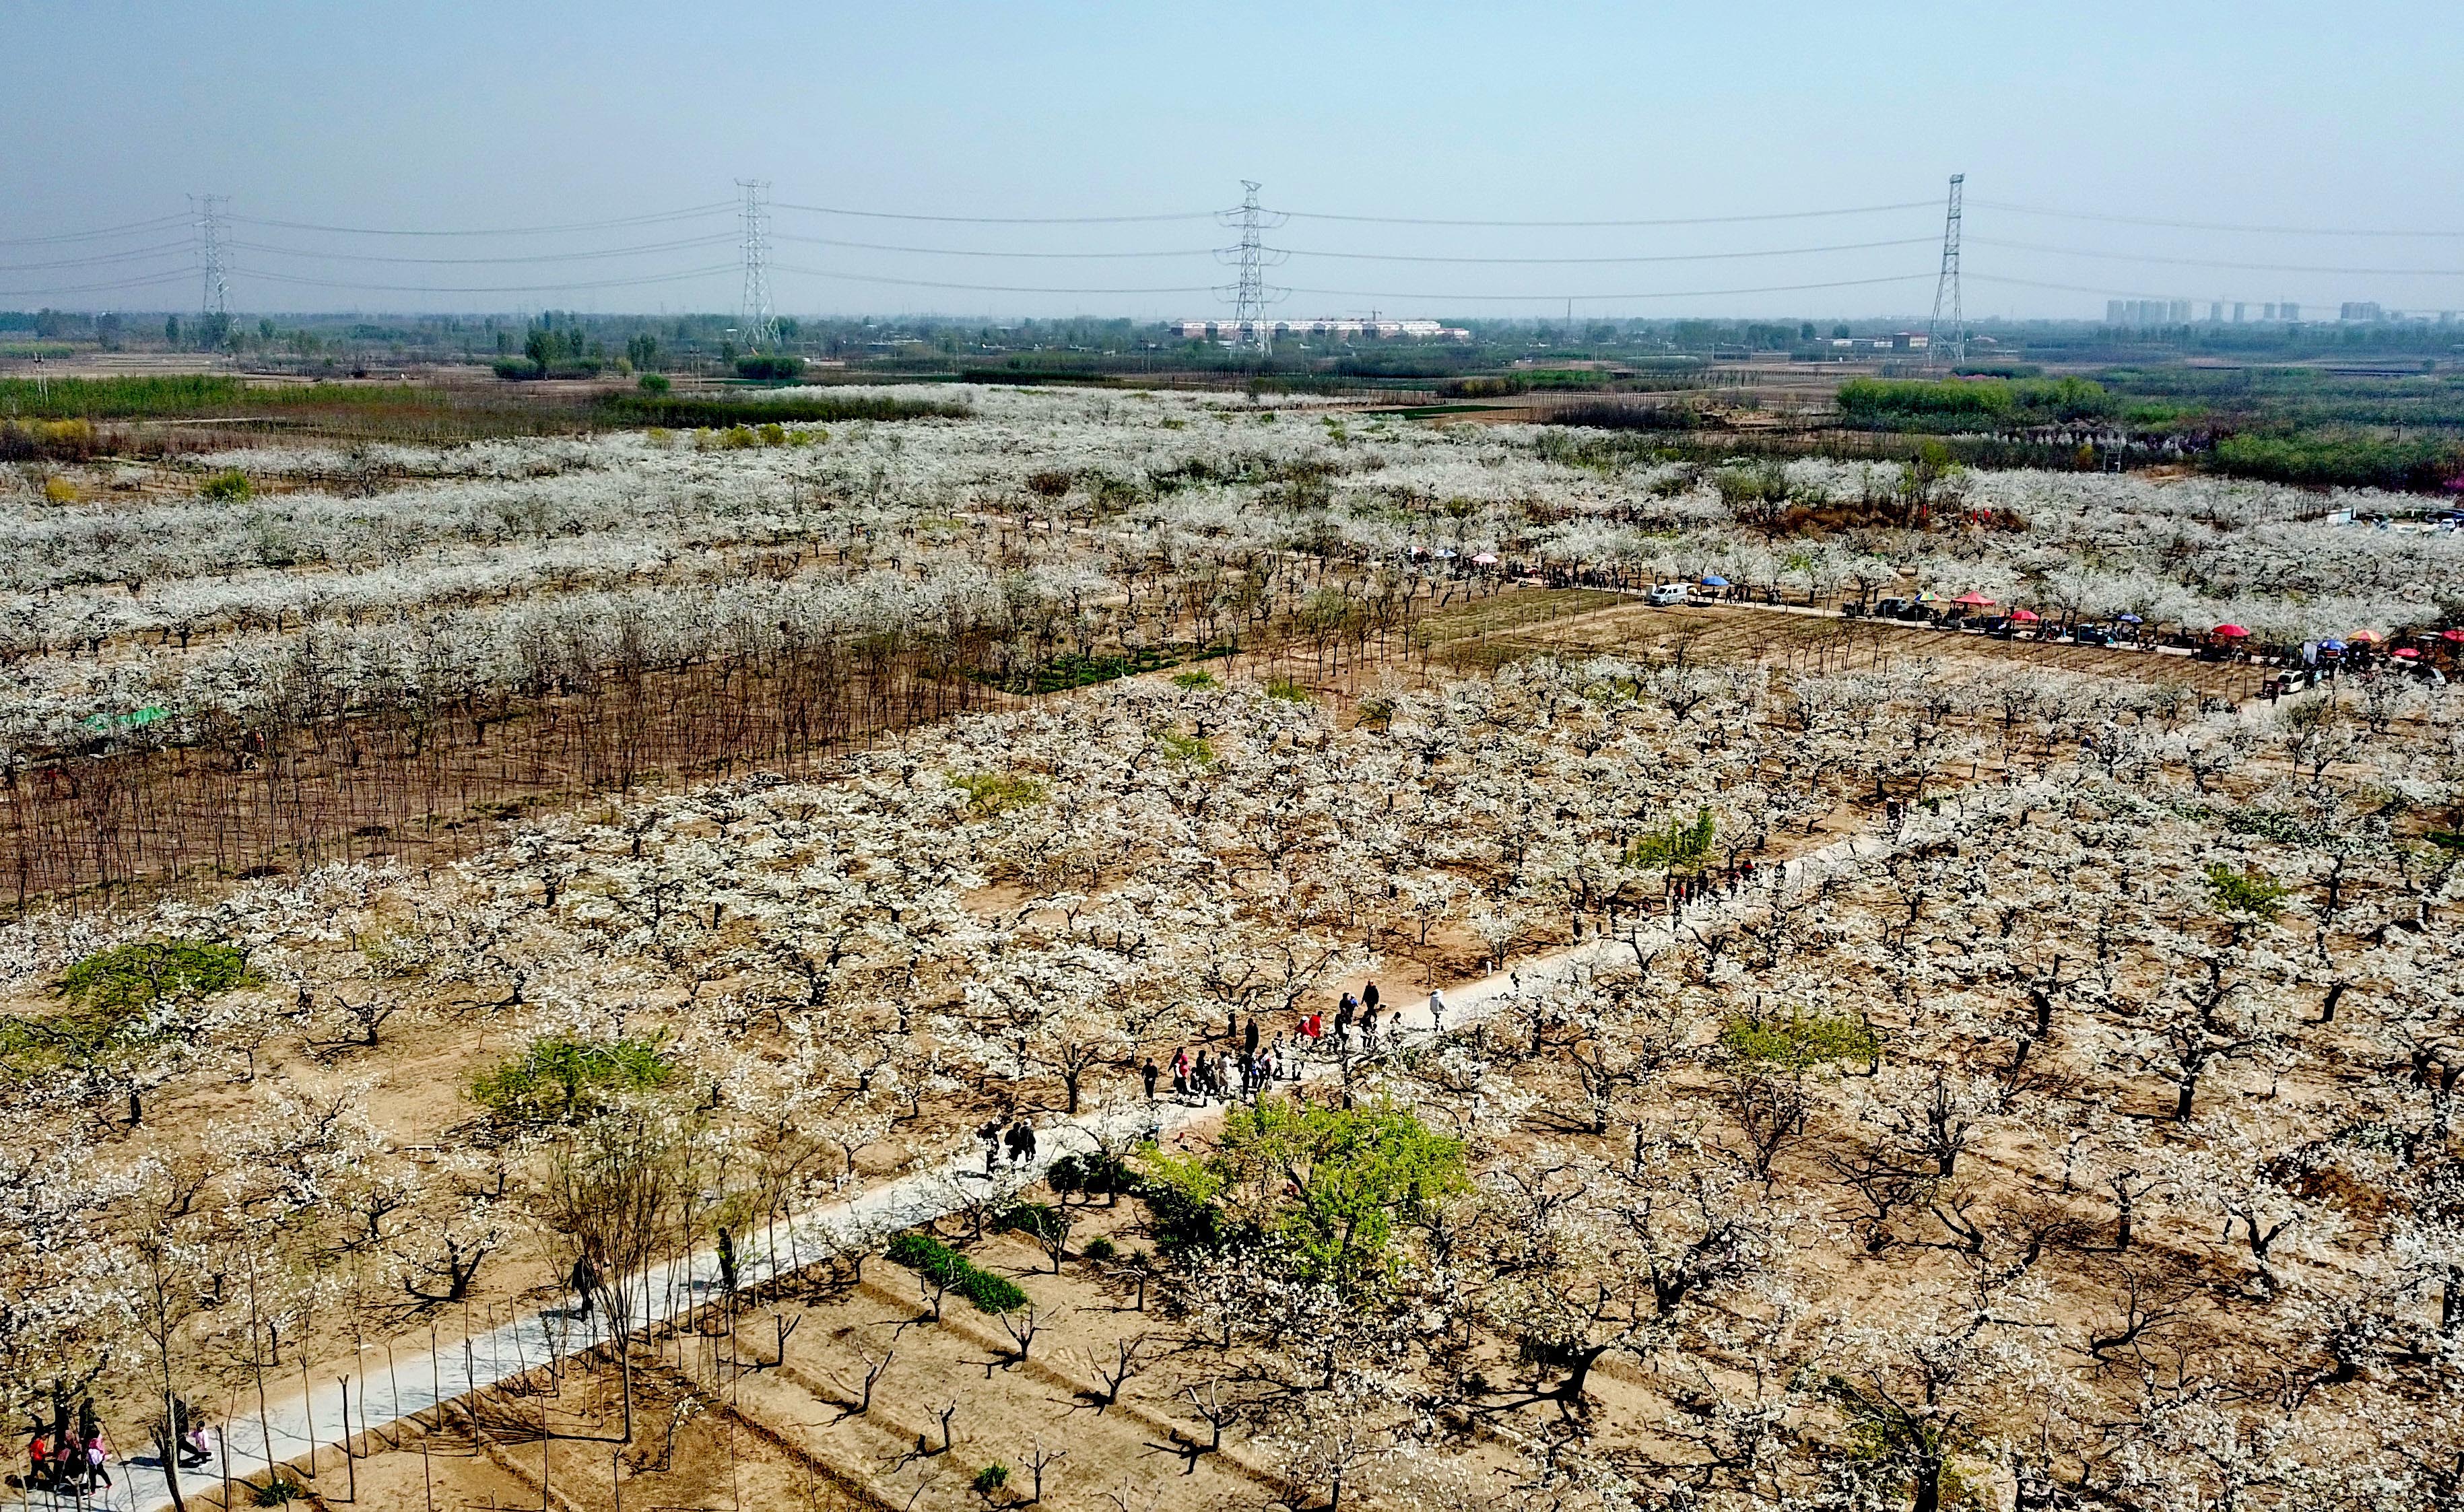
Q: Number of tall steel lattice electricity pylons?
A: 4